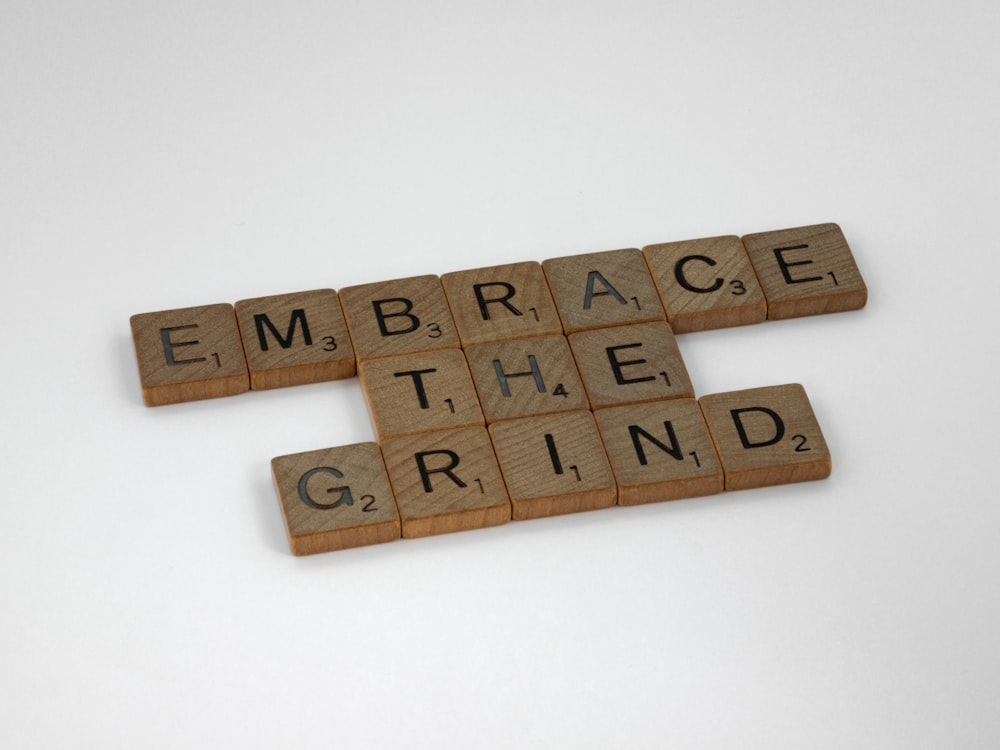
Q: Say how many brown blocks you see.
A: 15